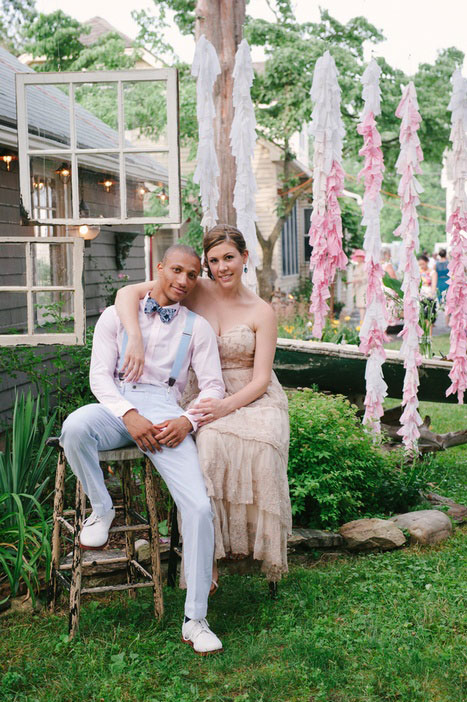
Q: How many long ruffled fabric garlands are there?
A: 6